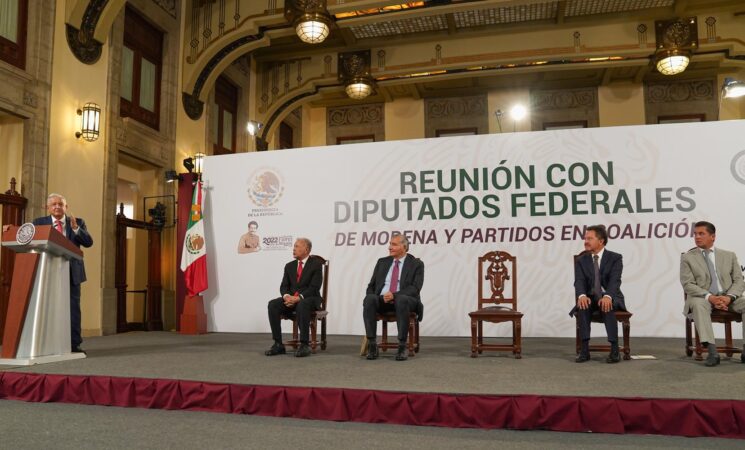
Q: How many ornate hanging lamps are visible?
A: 3